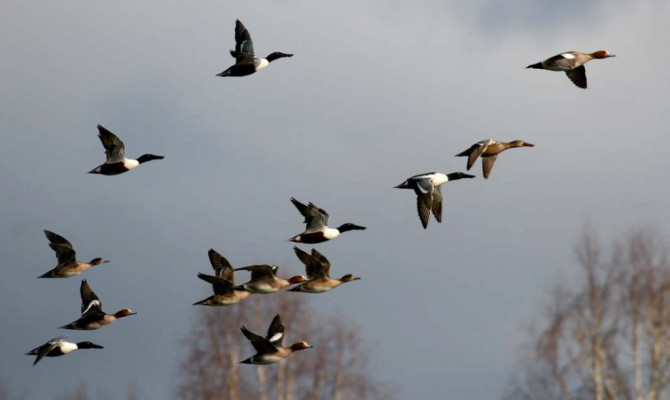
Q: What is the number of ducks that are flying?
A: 13